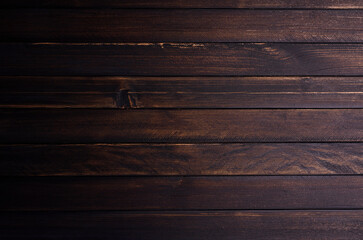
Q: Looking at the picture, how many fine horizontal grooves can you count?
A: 7